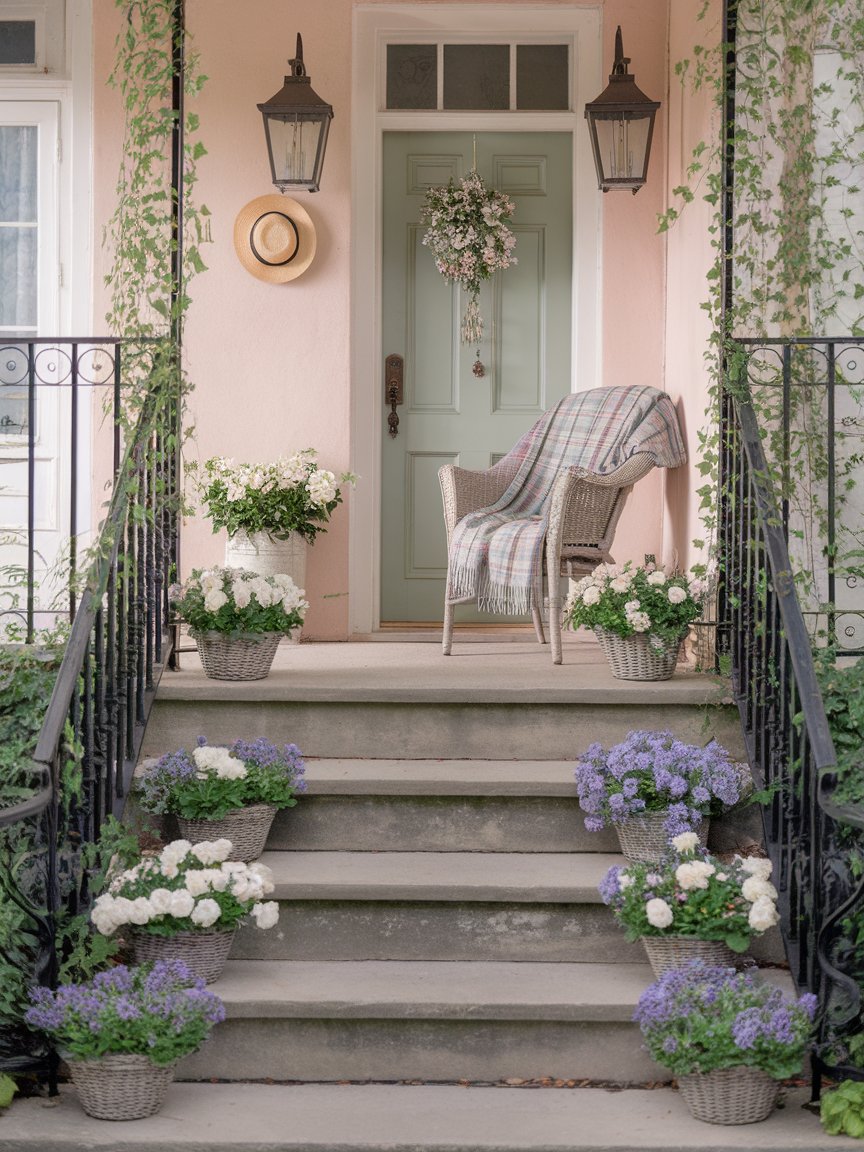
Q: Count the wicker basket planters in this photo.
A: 8